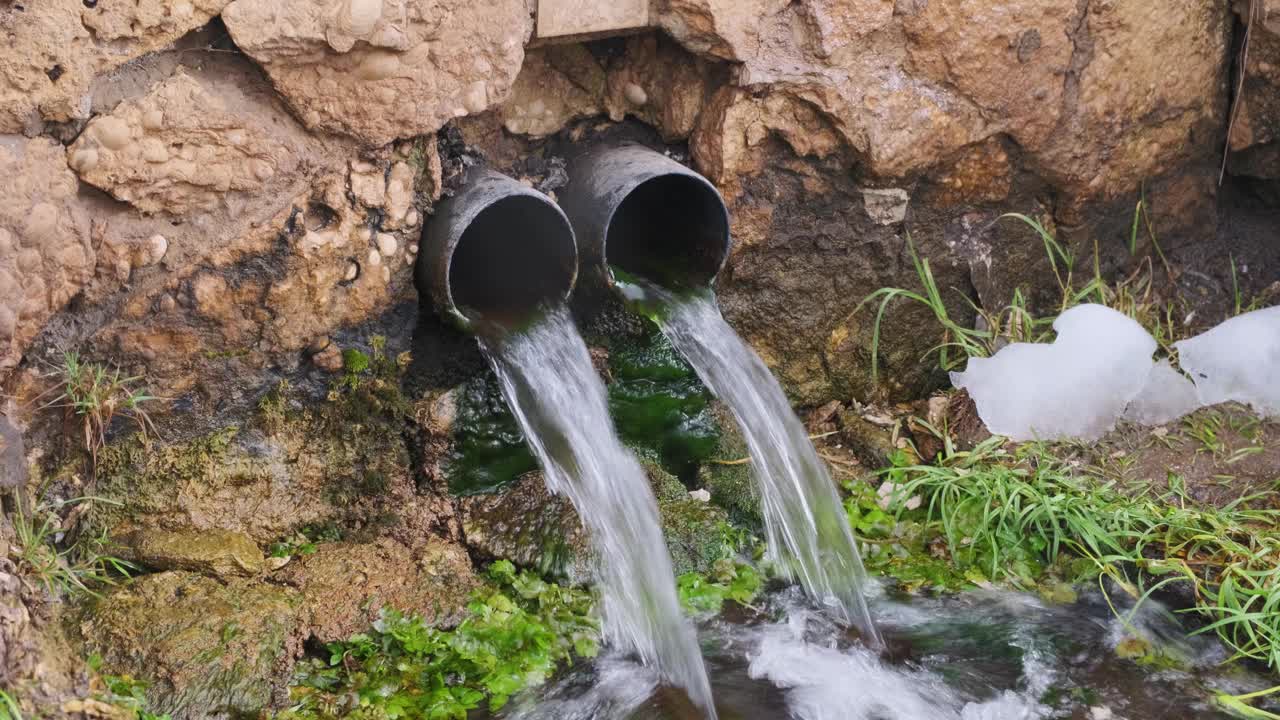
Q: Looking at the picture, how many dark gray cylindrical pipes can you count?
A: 2